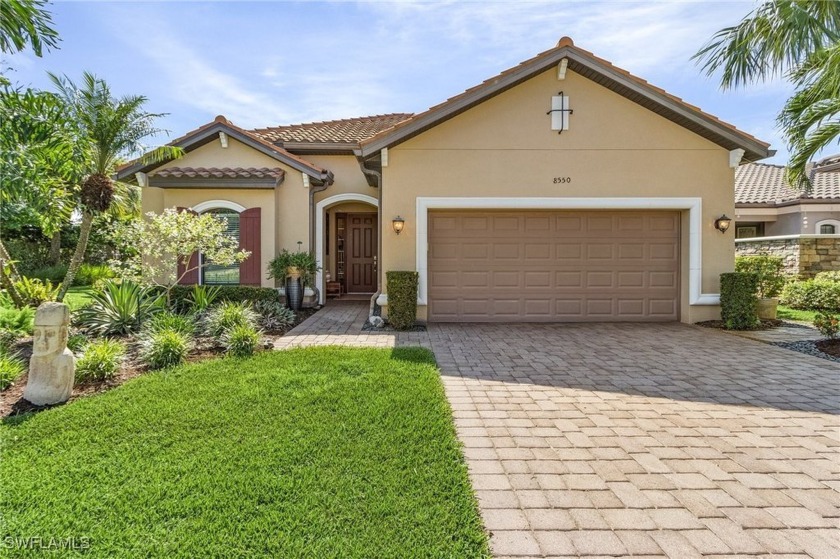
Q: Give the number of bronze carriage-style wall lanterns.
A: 2